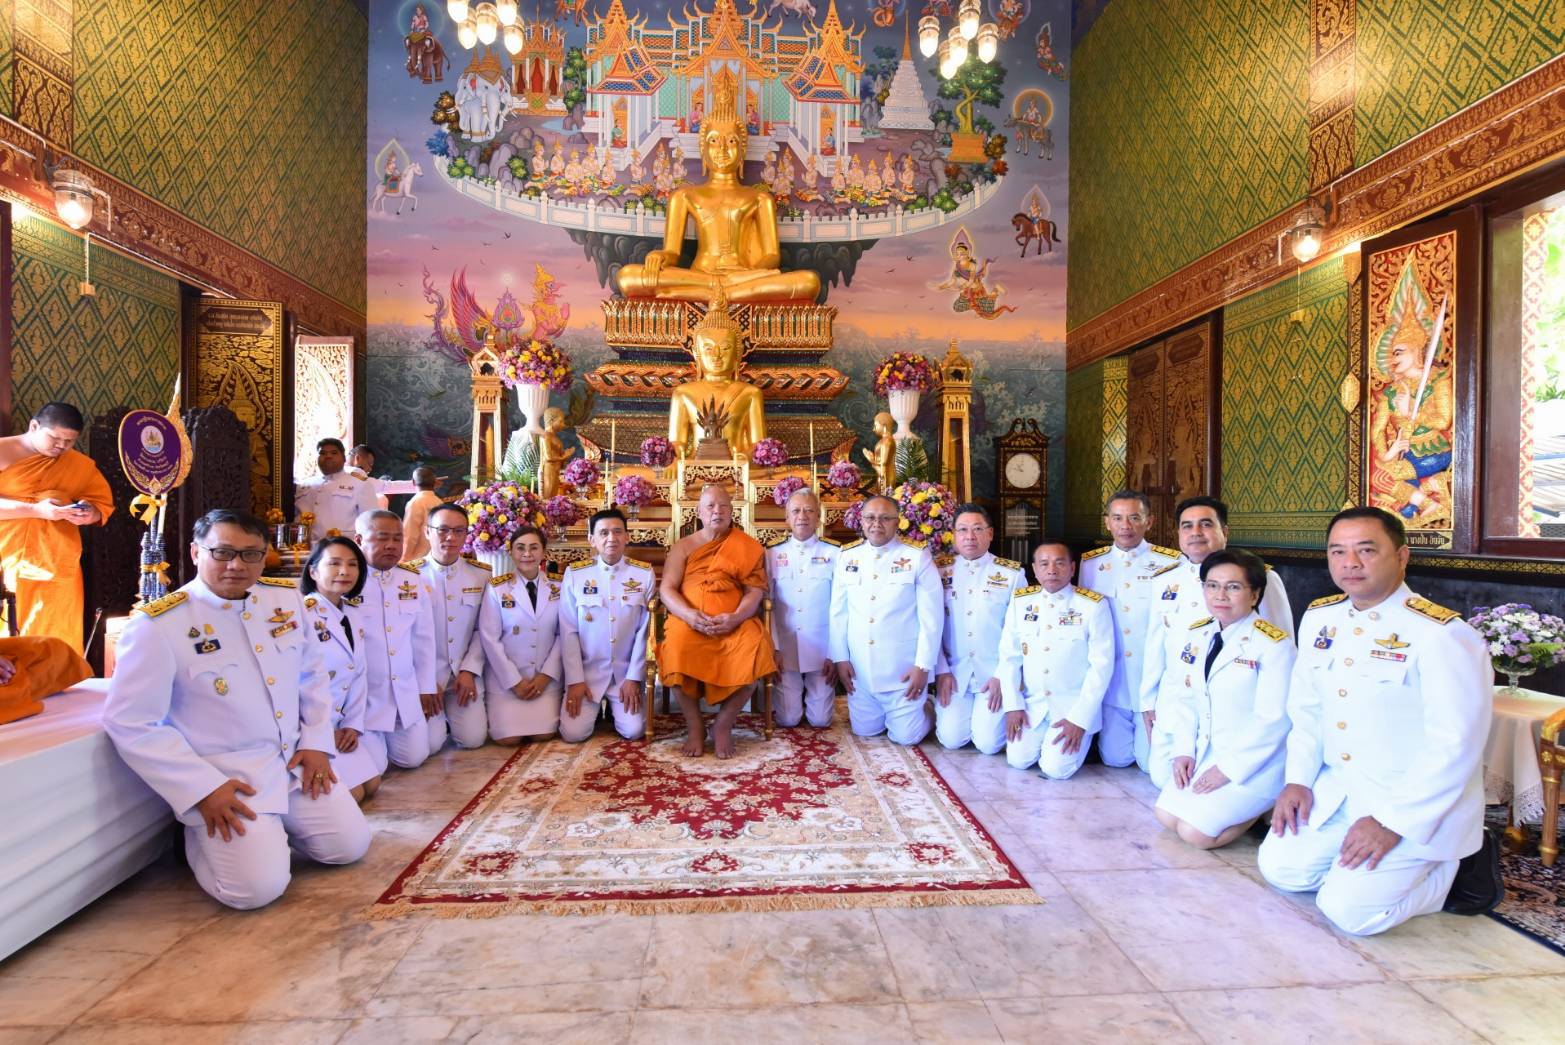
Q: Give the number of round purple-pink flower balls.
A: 8